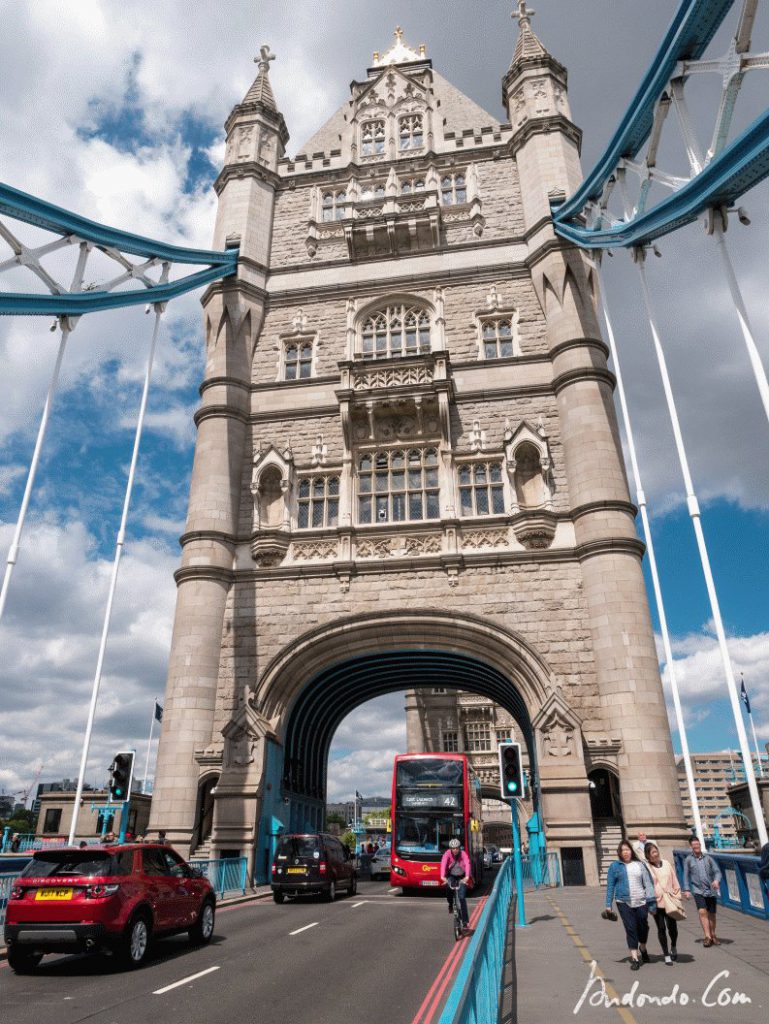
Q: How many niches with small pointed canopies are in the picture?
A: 2